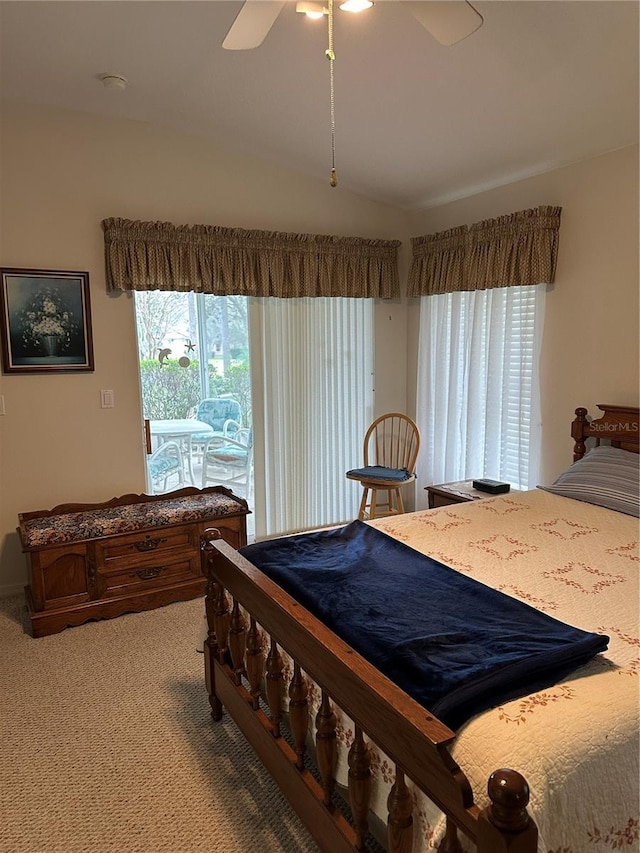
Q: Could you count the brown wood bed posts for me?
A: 3